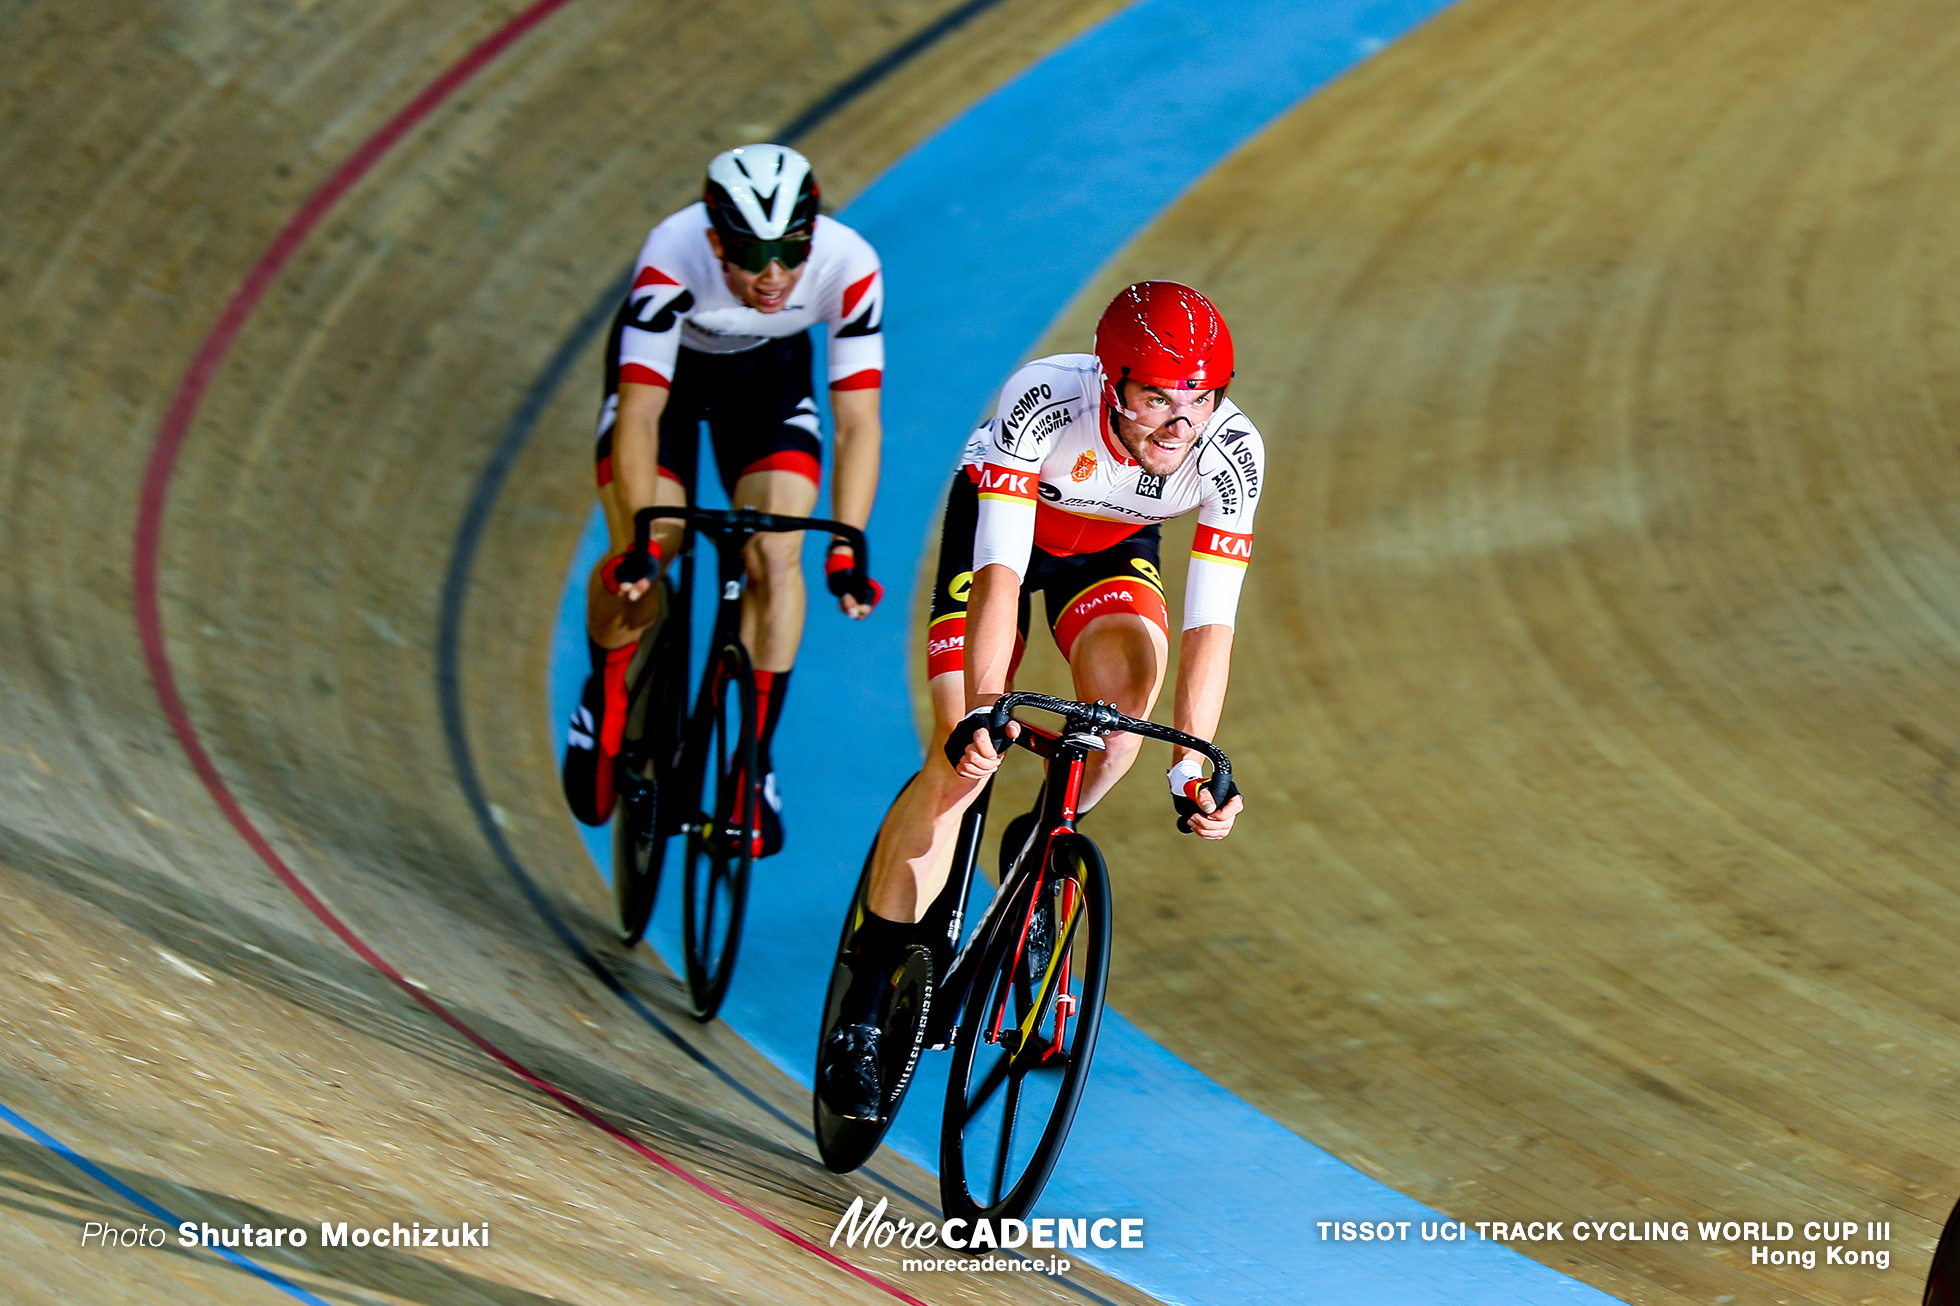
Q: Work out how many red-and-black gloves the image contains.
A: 2